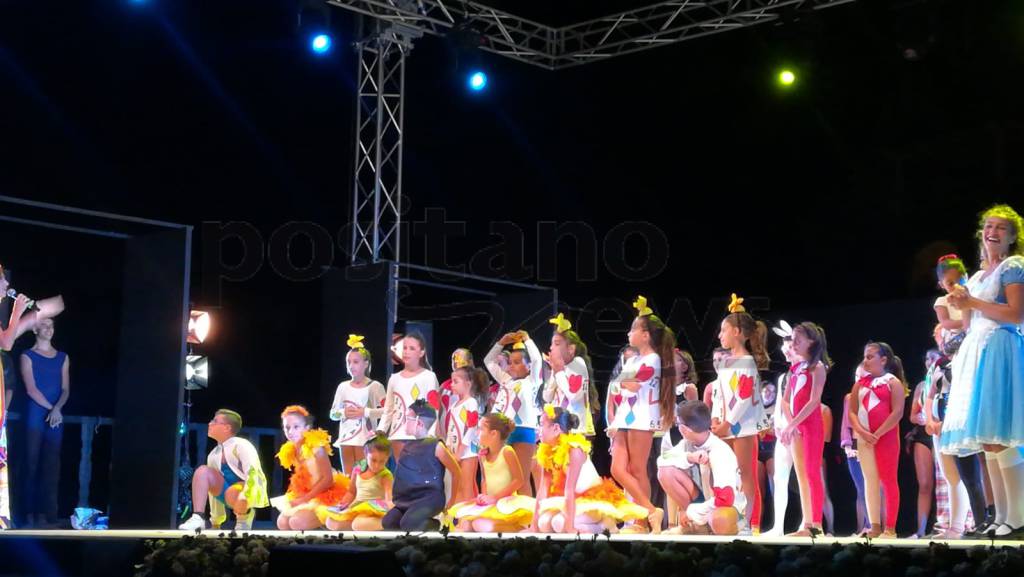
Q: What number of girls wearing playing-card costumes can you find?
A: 7